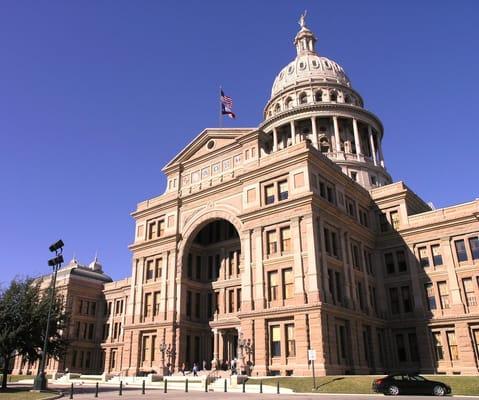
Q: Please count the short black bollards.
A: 11